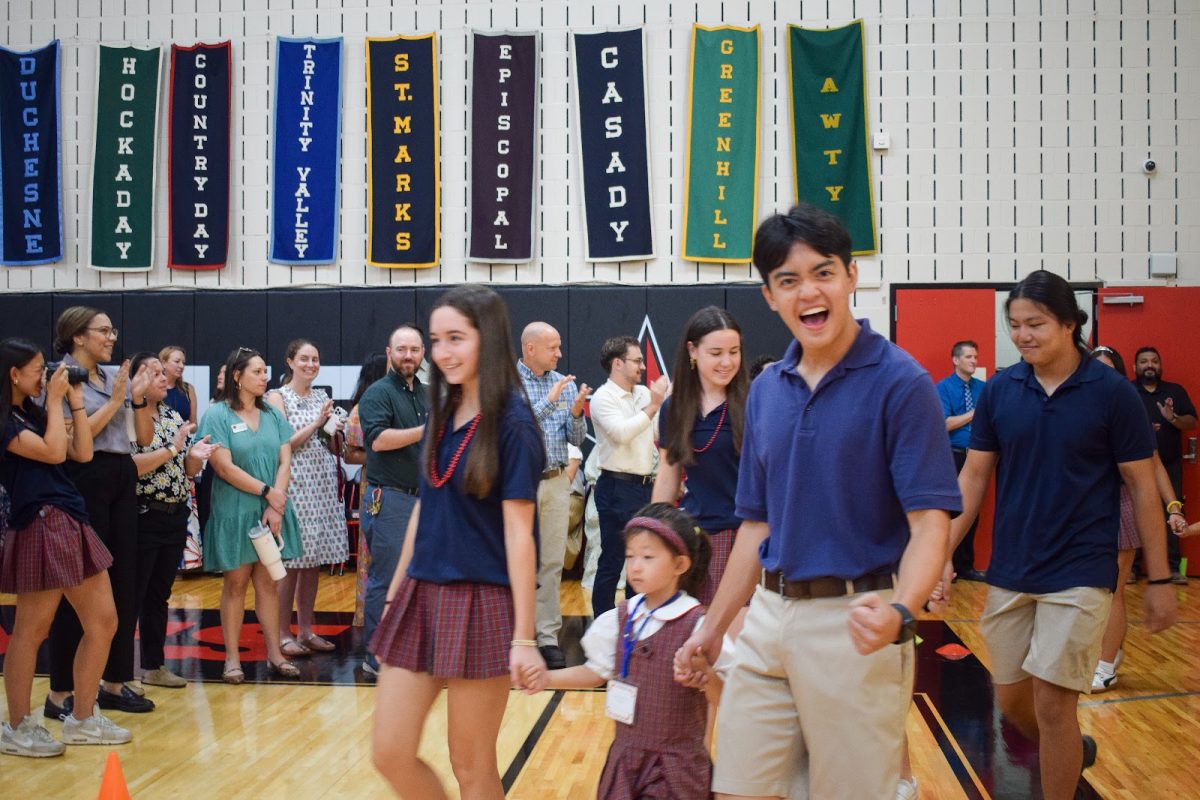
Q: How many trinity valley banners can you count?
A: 1